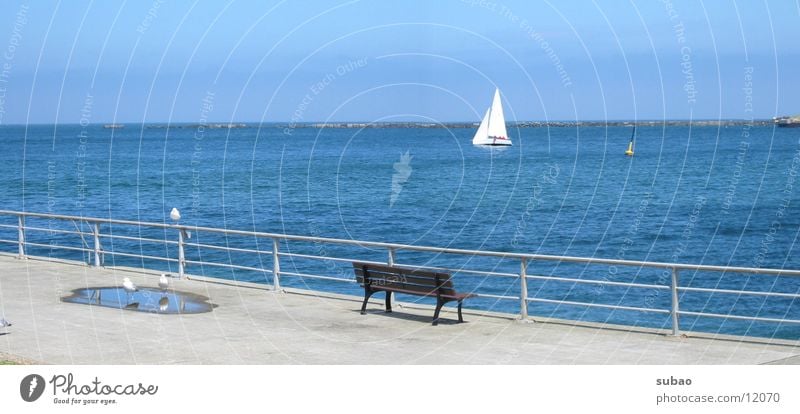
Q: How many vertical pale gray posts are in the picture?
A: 7